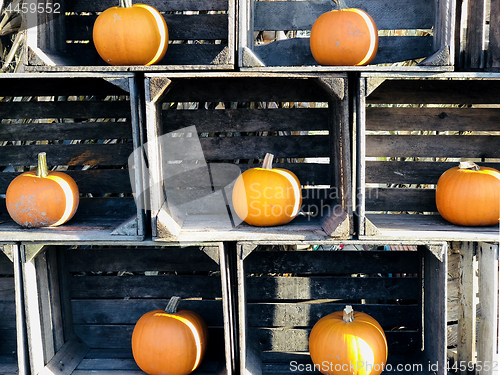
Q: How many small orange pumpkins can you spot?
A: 7